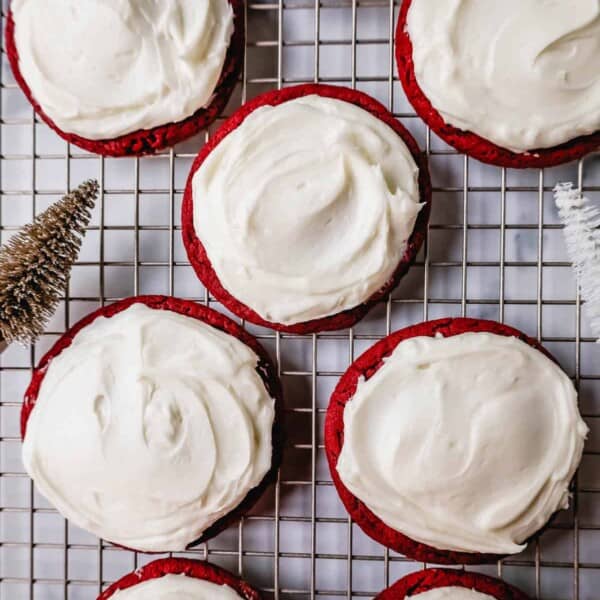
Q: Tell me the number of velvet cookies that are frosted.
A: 7